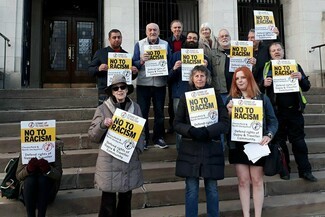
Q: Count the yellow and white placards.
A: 10